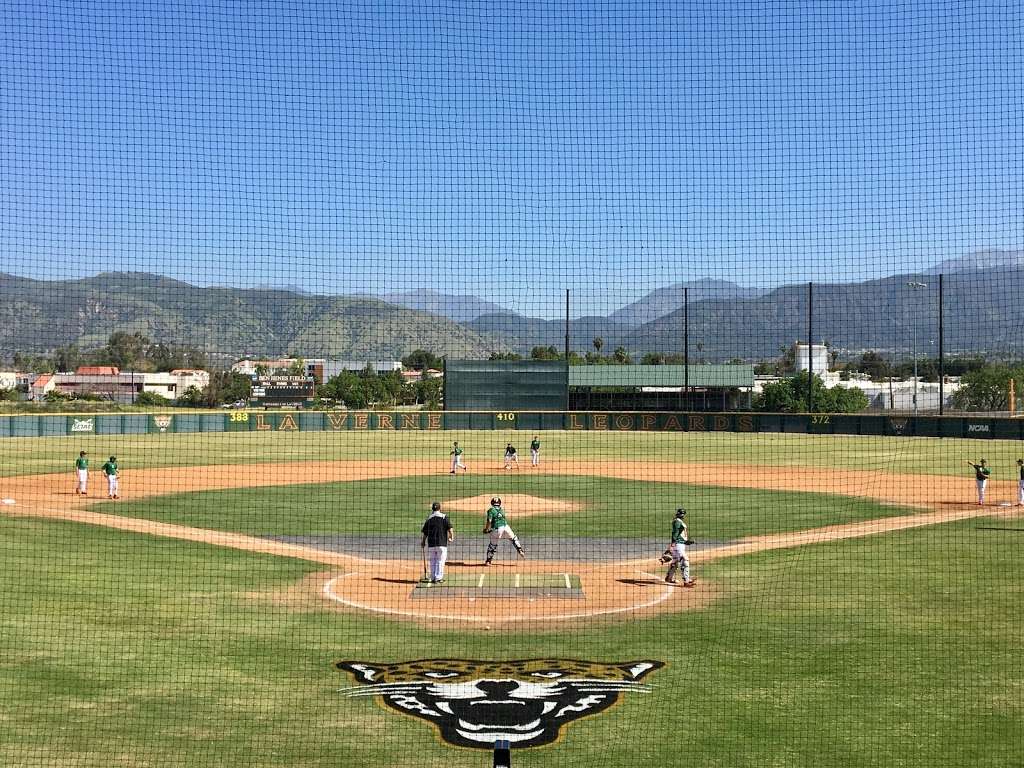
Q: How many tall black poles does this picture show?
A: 4